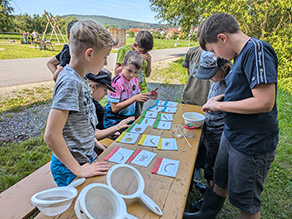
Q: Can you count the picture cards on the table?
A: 15